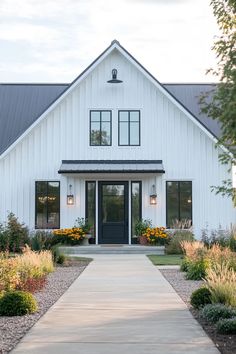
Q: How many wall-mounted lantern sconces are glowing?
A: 2